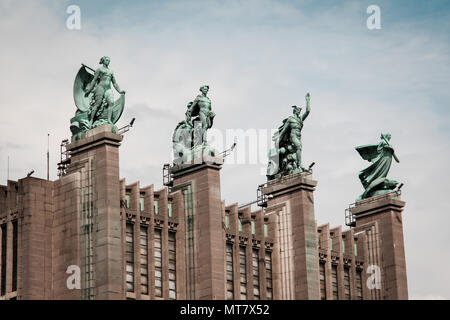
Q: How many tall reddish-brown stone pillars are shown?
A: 4